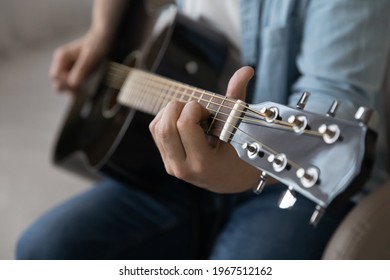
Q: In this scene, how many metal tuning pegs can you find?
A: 6